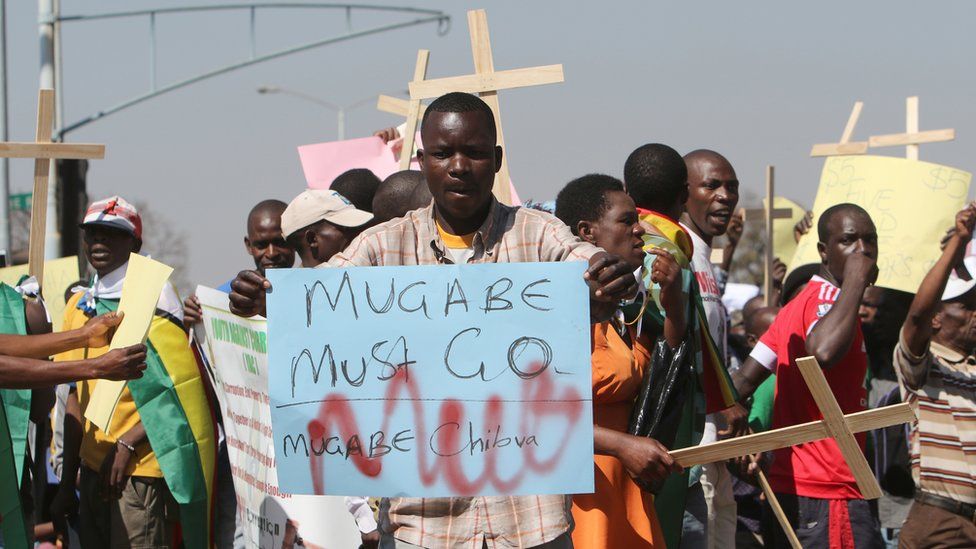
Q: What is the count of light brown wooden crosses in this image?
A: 7